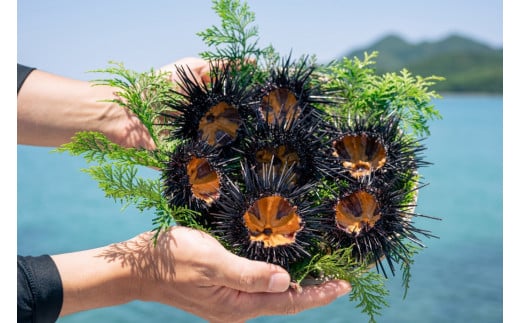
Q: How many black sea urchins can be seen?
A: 7